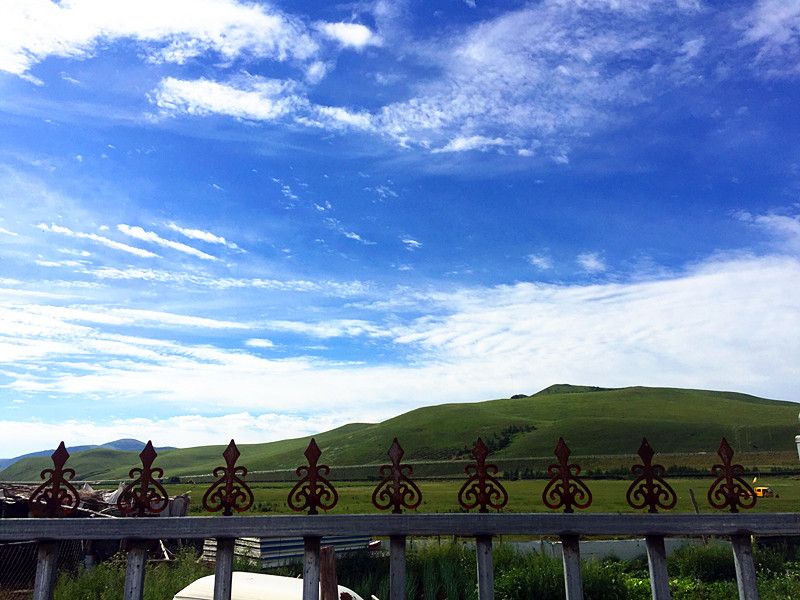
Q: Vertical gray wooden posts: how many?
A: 9